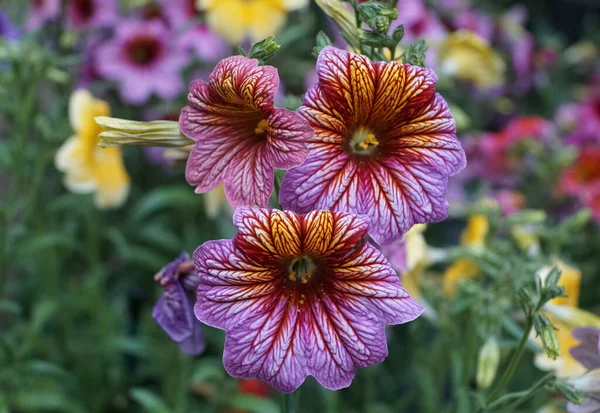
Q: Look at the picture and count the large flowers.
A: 3